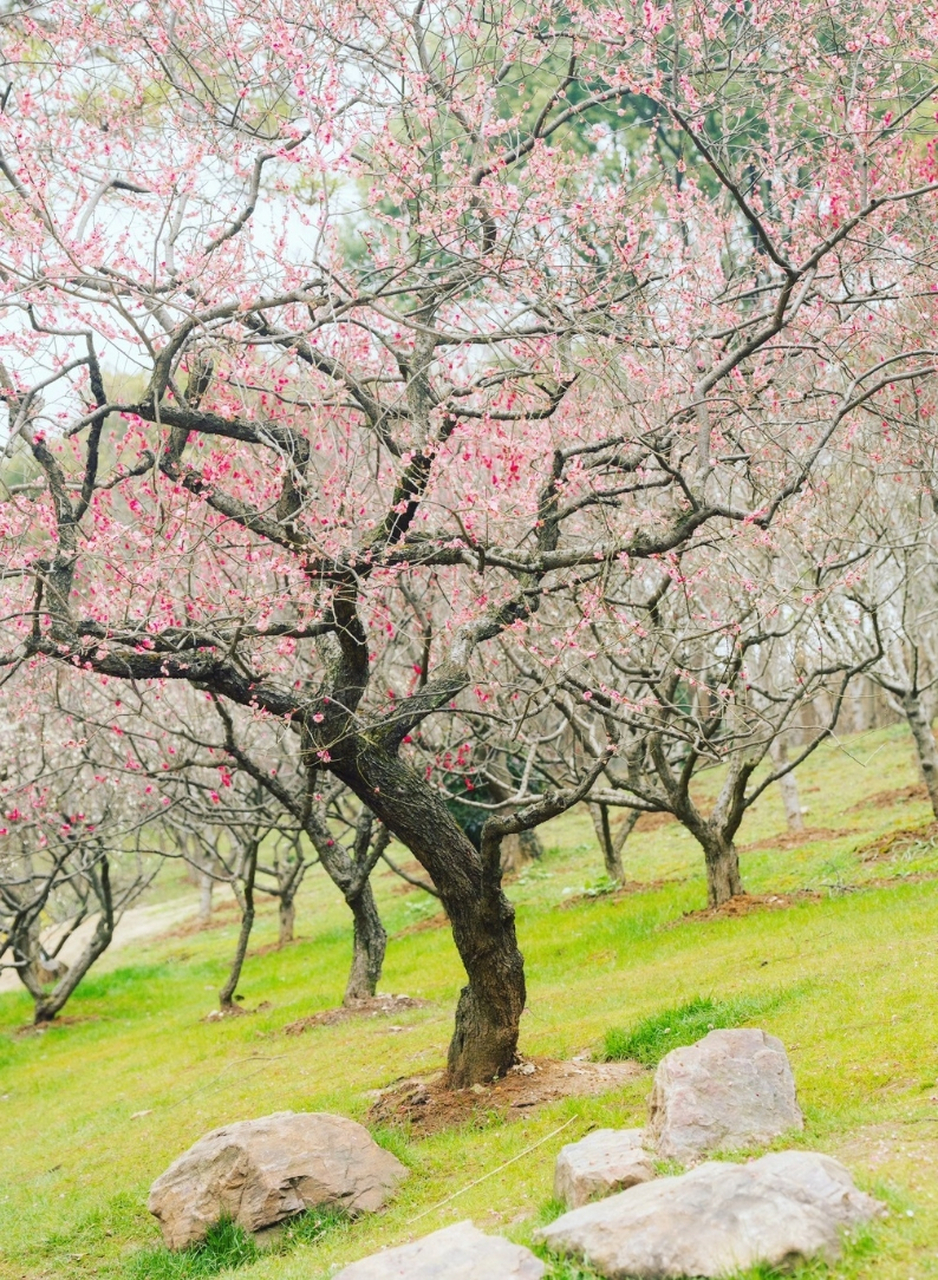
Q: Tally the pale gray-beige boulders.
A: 5